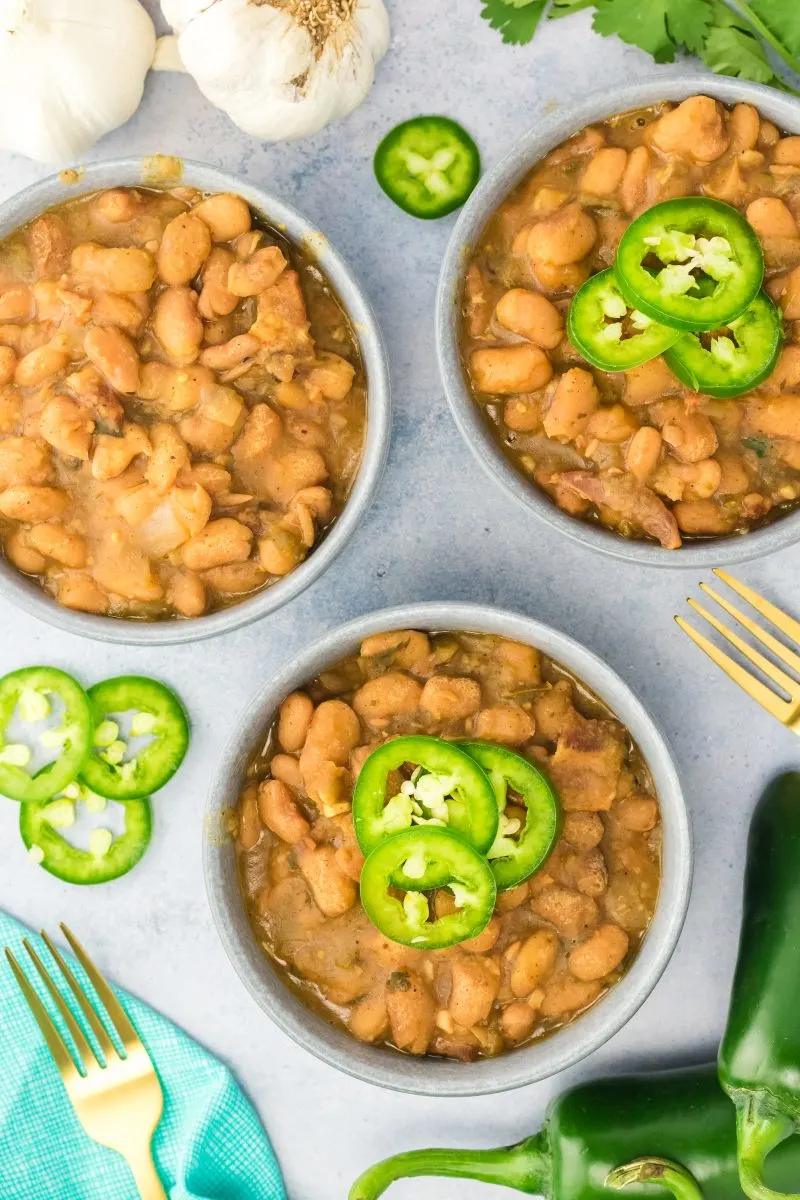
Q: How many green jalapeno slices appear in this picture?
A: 10